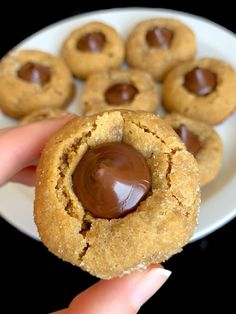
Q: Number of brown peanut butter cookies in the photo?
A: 8